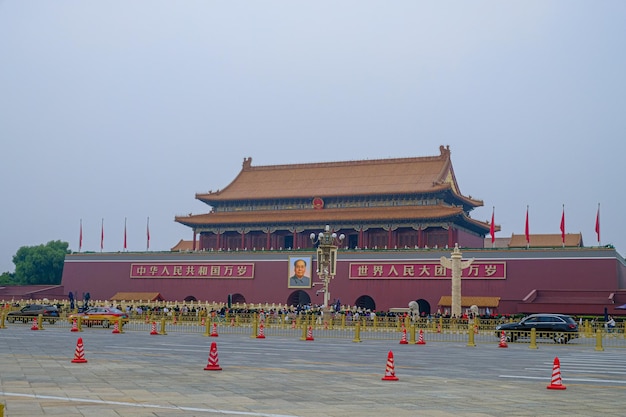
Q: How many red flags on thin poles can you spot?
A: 8